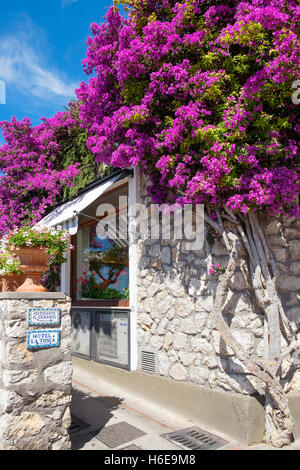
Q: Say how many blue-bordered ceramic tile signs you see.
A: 2